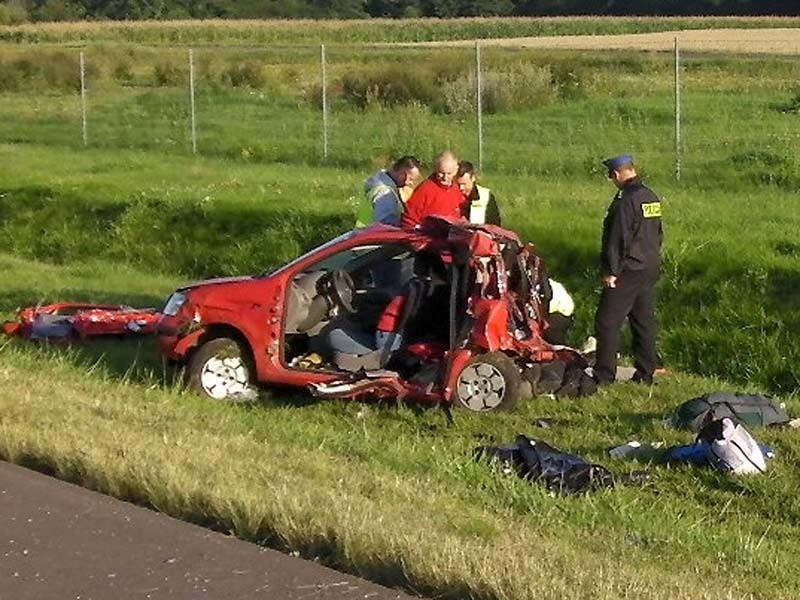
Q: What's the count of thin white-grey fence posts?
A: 5